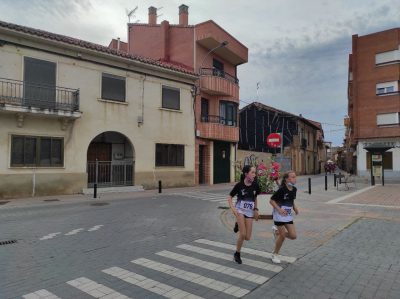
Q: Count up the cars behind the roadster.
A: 0